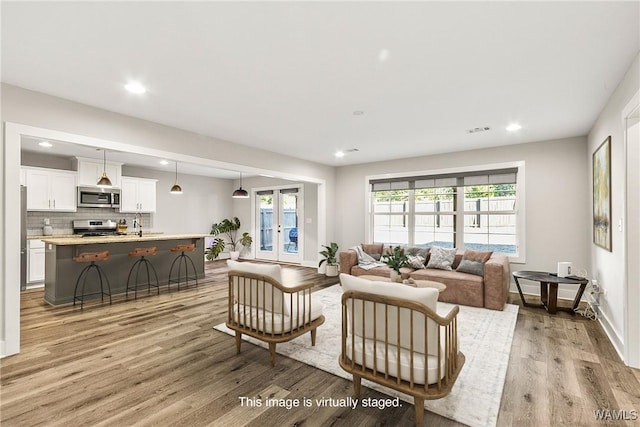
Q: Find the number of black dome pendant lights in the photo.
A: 1